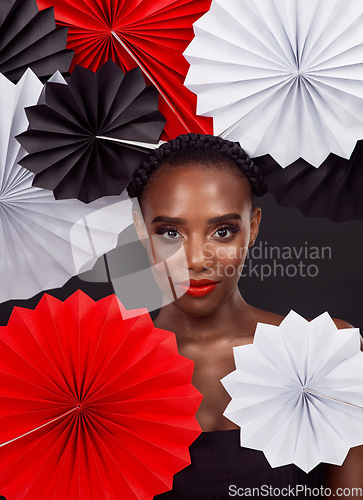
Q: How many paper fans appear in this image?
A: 8